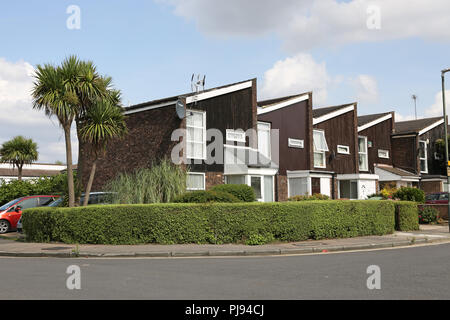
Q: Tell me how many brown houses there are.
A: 5